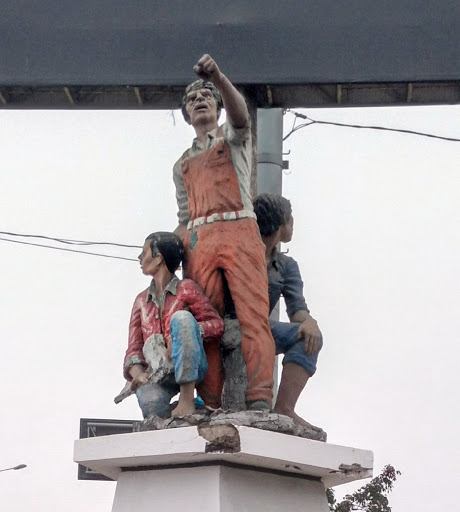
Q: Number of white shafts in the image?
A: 1